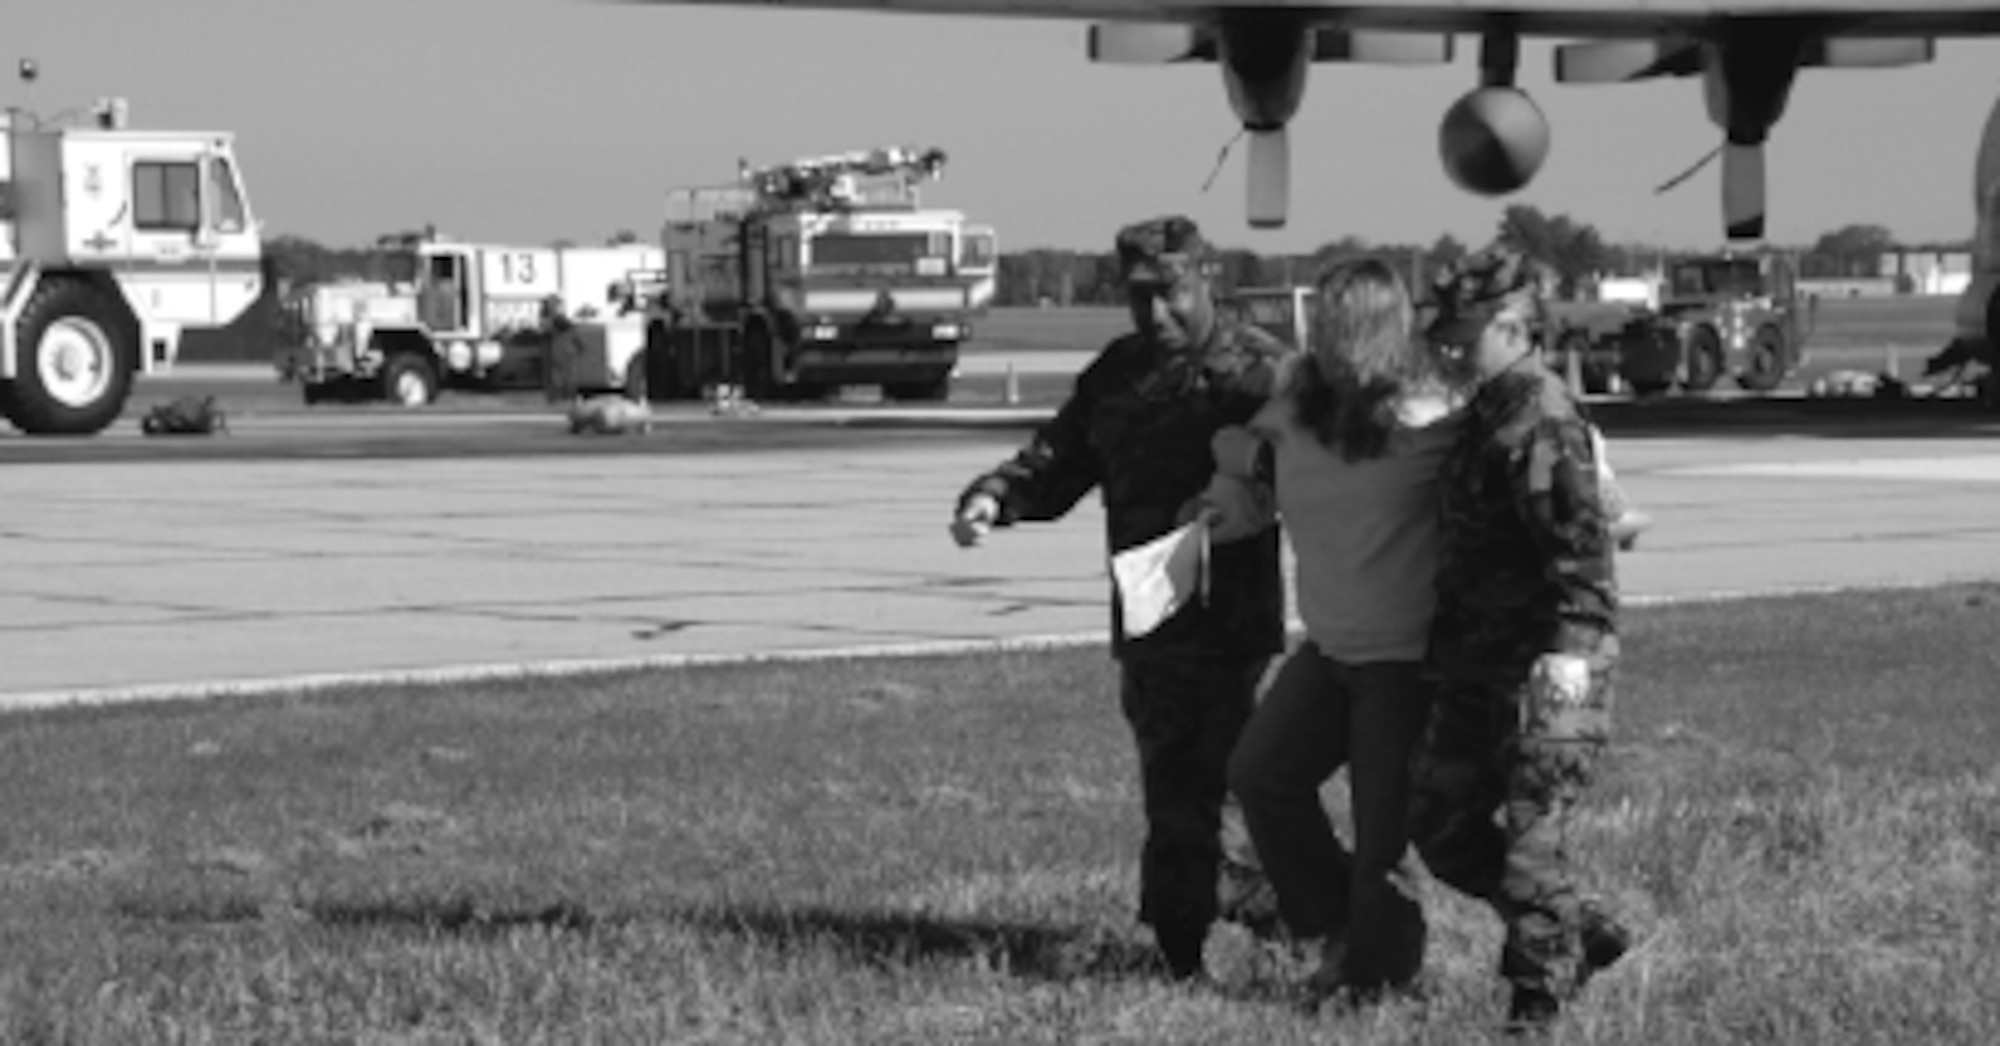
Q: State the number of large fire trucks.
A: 3